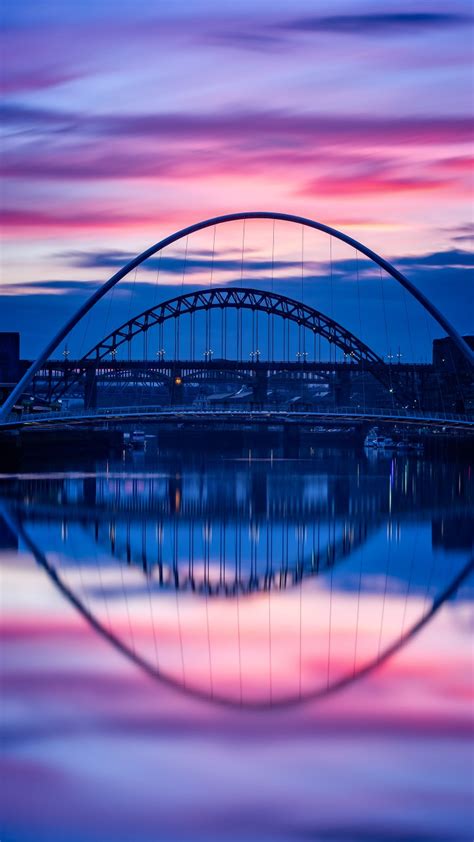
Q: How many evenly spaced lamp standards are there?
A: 8